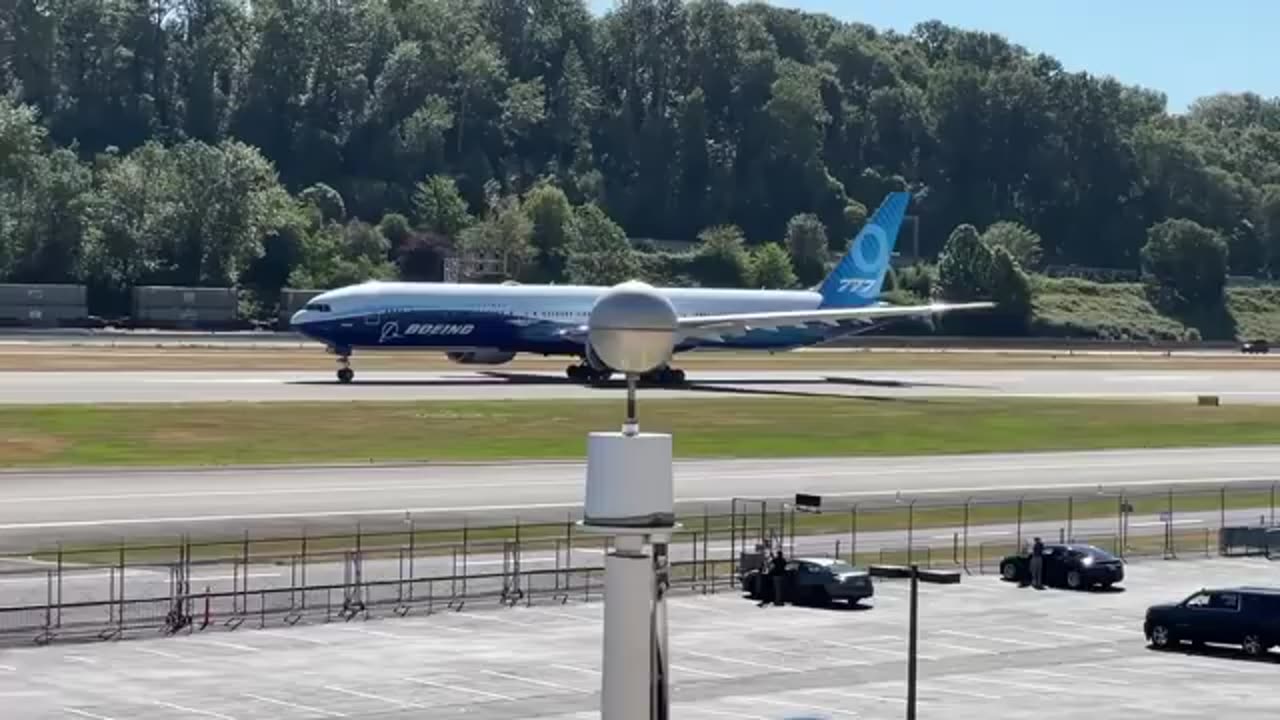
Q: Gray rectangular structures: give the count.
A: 3